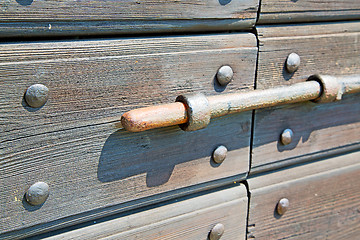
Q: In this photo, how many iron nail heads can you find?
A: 8